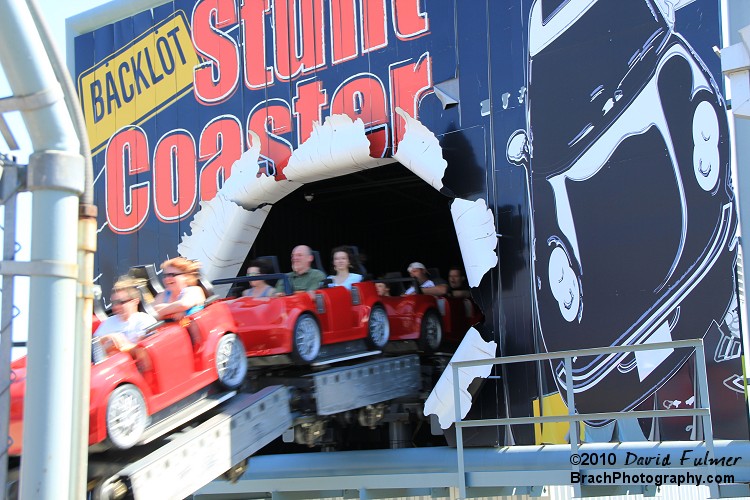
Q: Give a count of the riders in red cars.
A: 8